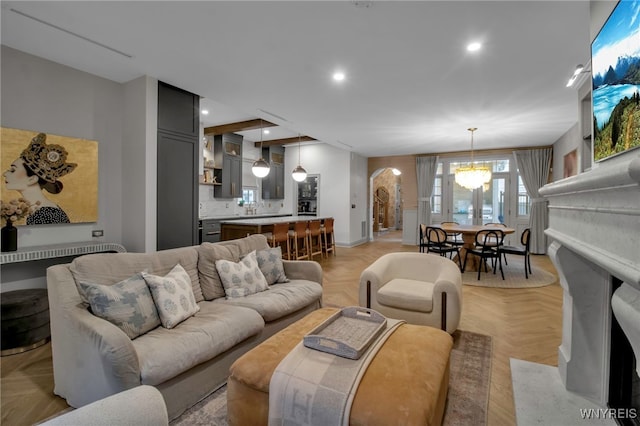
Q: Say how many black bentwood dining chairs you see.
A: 6